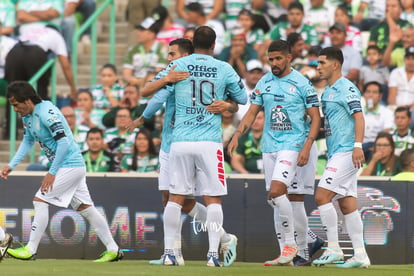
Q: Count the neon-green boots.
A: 2